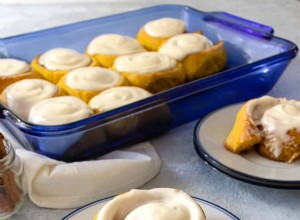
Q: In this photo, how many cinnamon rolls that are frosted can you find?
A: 12